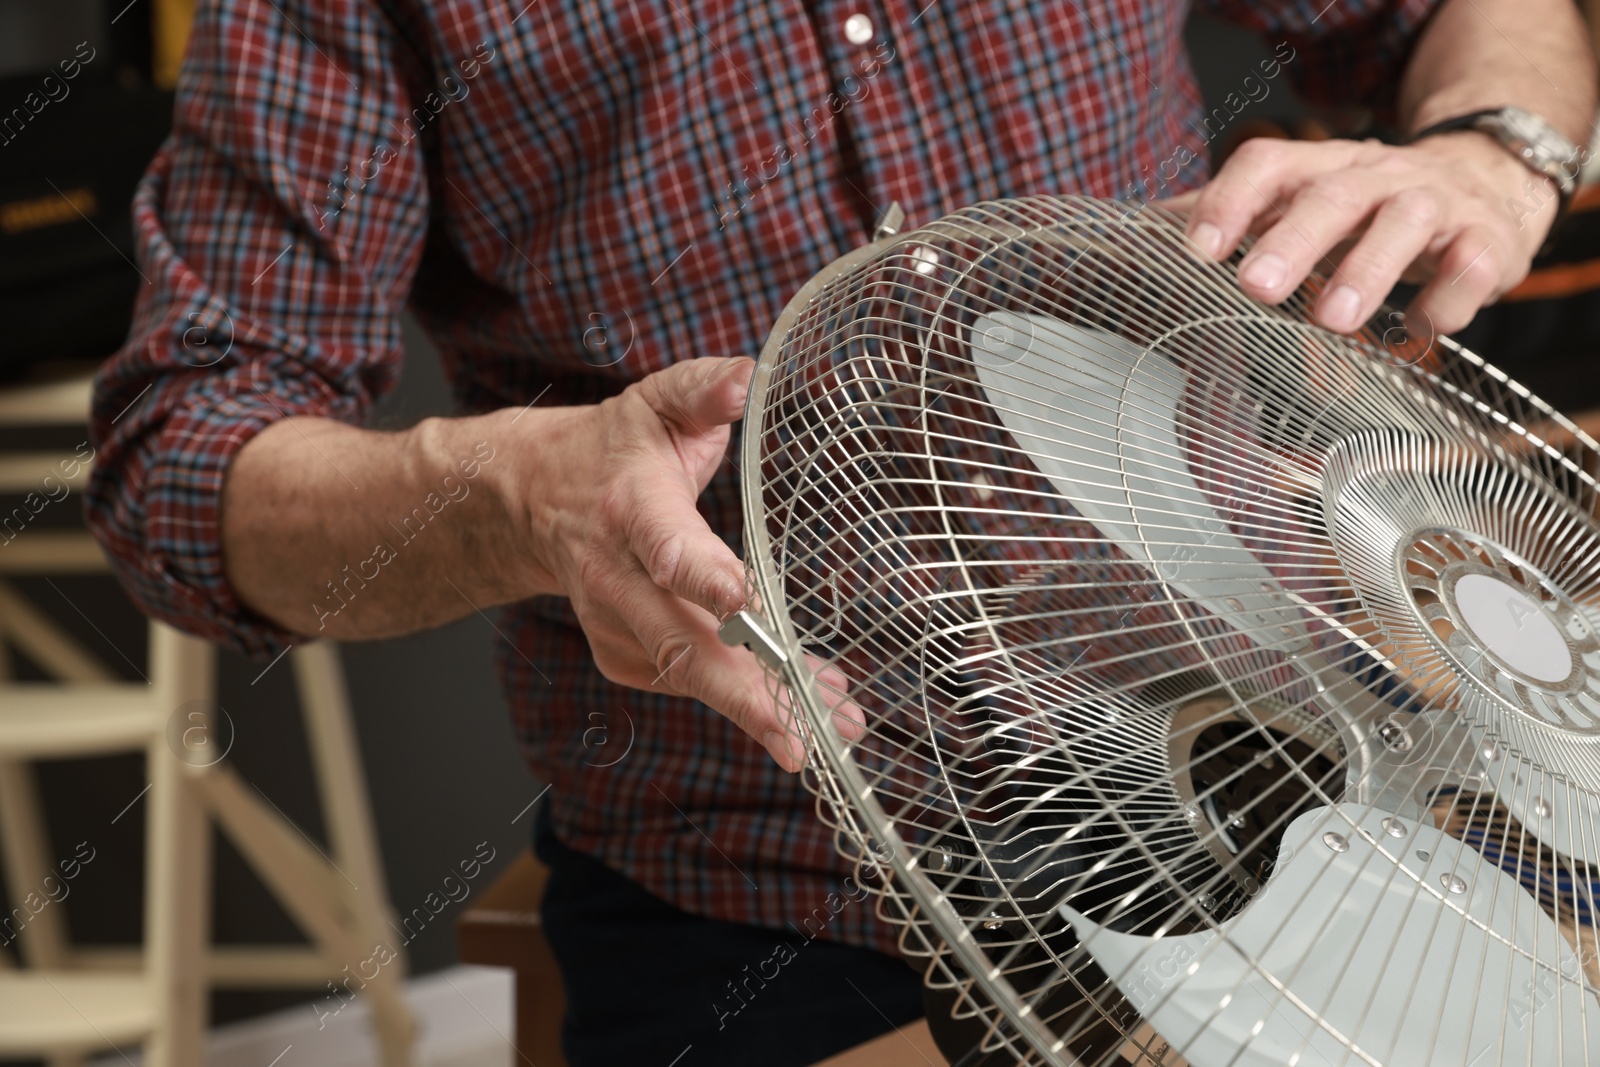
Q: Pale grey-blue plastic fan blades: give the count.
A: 3